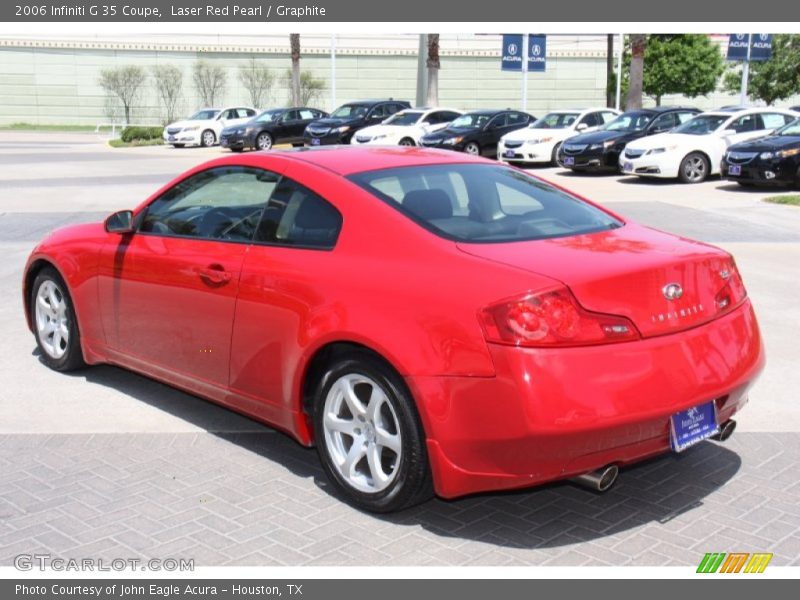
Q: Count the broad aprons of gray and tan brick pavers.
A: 1